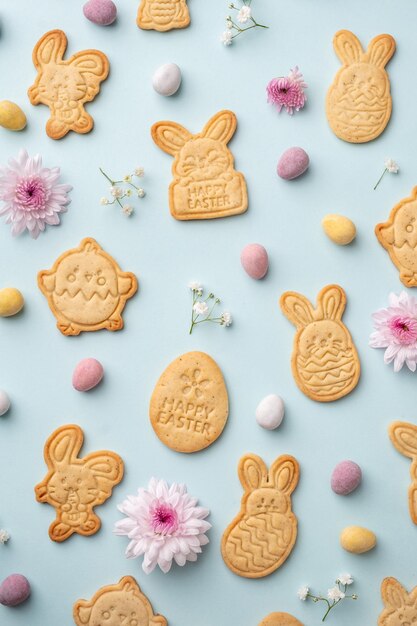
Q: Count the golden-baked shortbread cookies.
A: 14